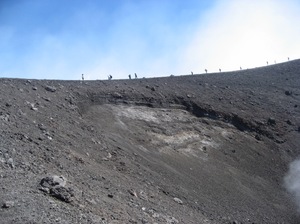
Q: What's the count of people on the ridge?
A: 11